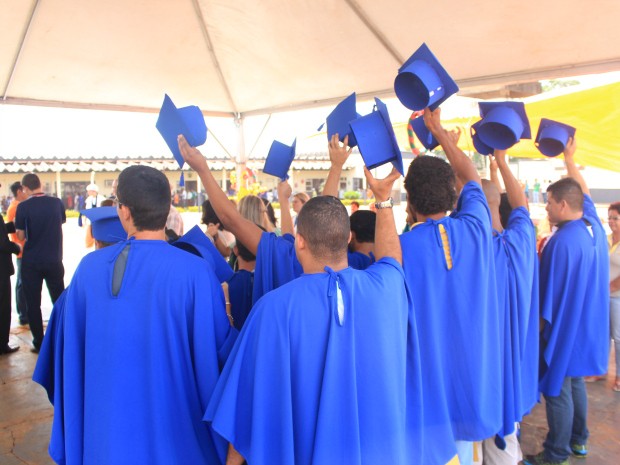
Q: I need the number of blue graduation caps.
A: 11